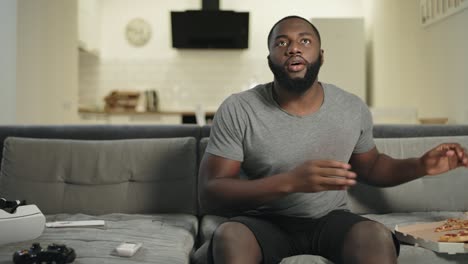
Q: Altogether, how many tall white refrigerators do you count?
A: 1